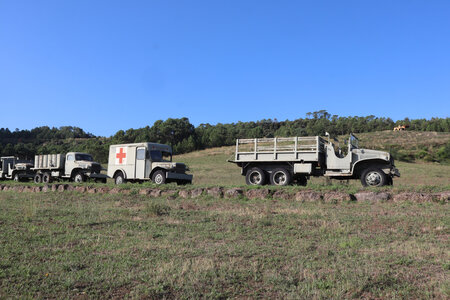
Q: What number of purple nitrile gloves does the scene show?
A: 0